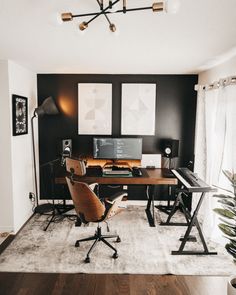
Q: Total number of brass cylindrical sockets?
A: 4